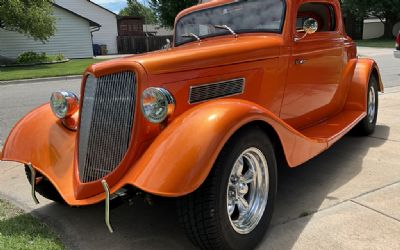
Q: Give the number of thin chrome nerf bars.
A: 2